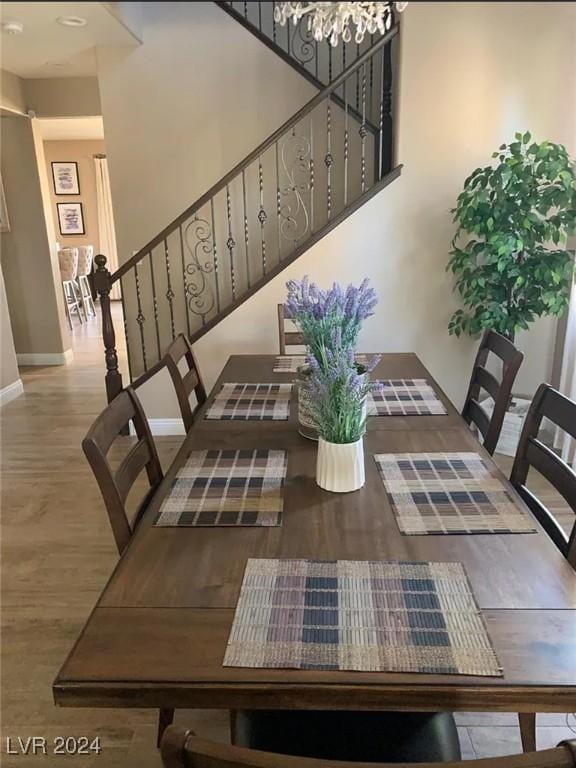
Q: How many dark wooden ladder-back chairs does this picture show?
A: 6